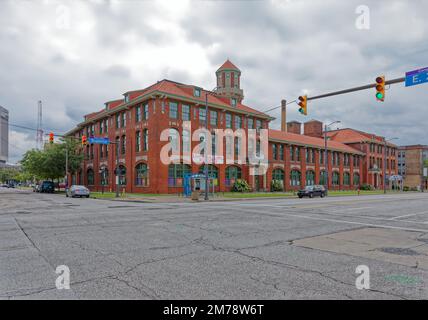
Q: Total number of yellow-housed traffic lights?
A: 4